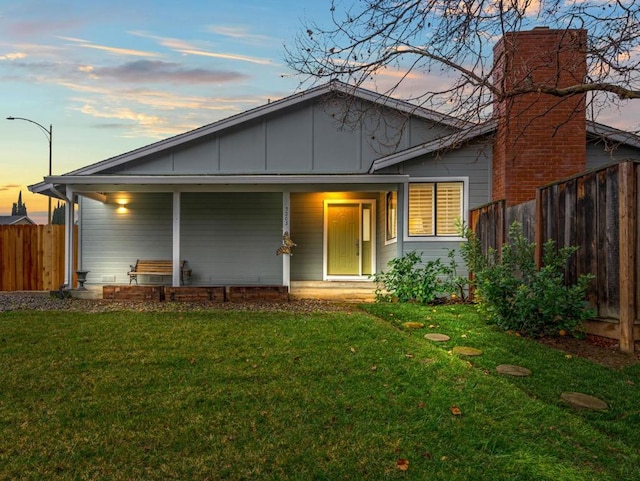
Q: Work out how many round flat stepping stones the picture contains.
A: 5